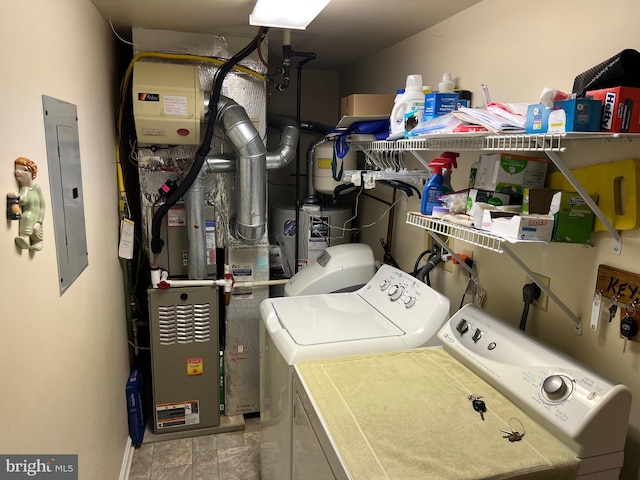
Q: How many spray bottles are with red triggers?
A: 2